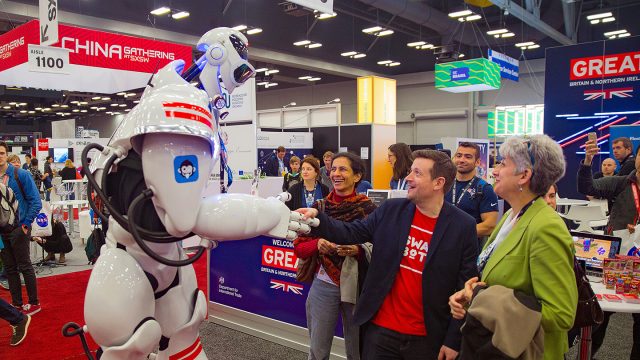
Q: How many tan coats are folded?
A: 1